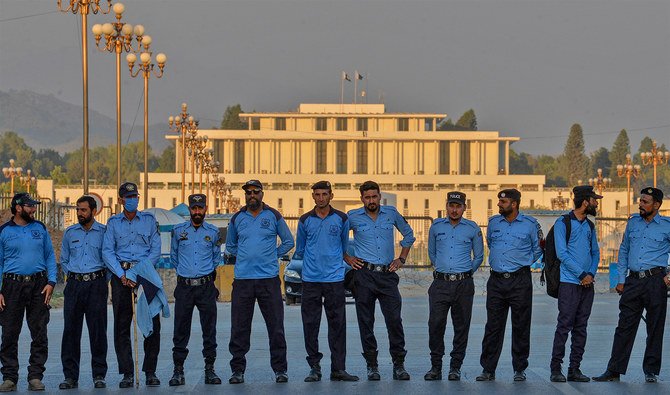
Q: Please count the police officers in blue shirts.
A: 11